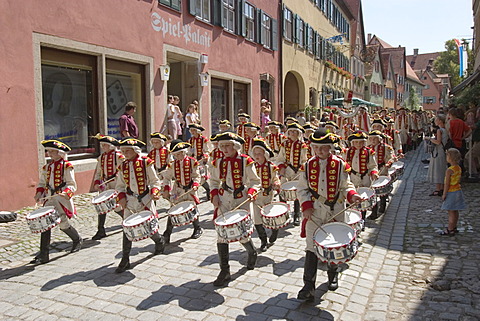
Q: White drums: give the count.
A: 13